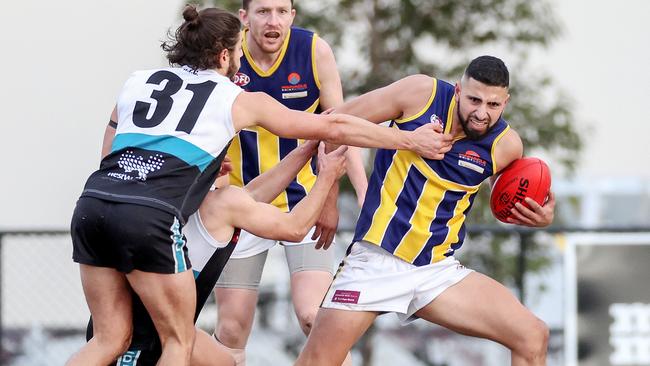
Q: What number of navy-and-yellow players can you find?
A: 2